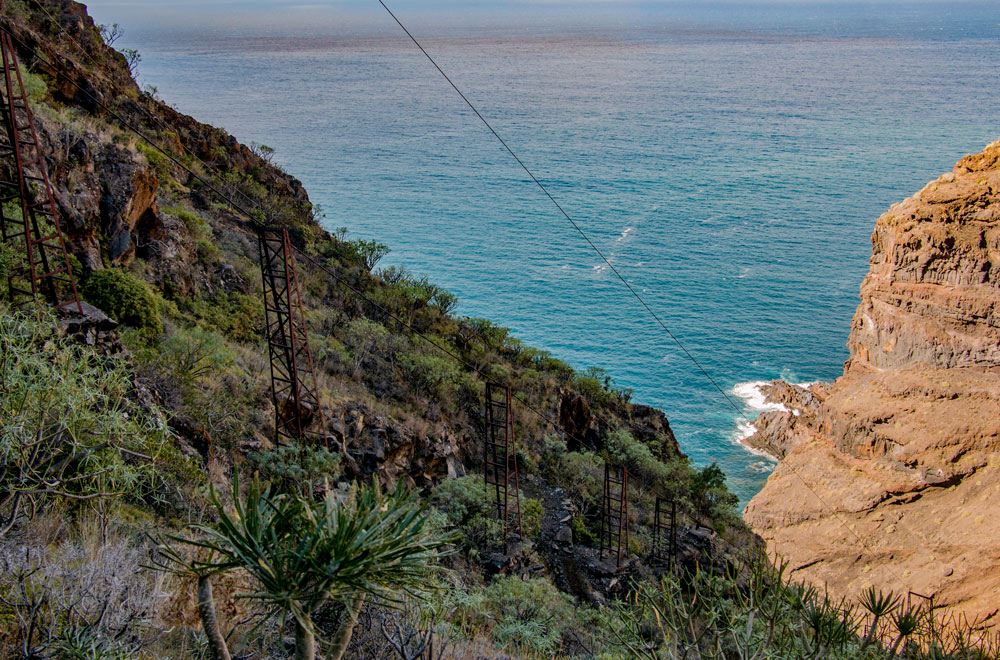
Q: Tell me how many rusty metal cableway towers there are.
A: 5